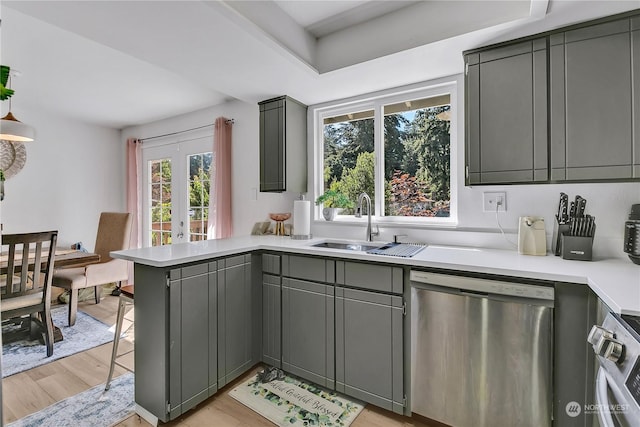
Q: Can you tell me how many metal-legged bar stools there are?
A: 1